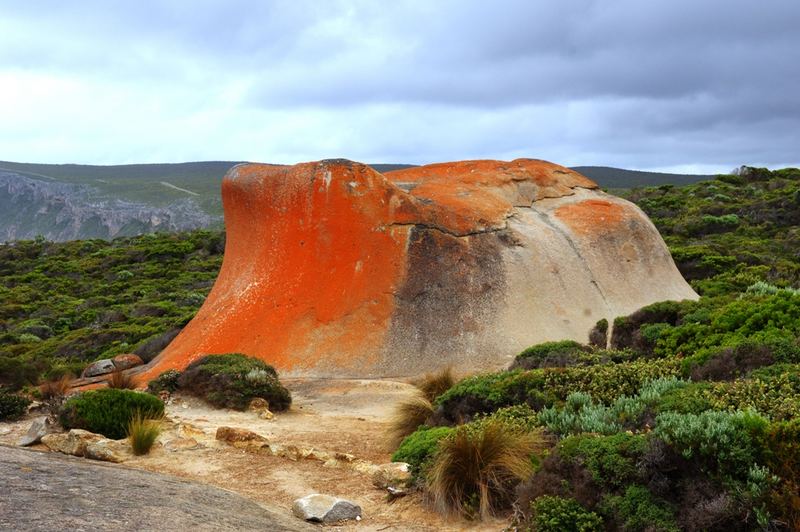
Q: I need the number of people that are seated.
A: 0